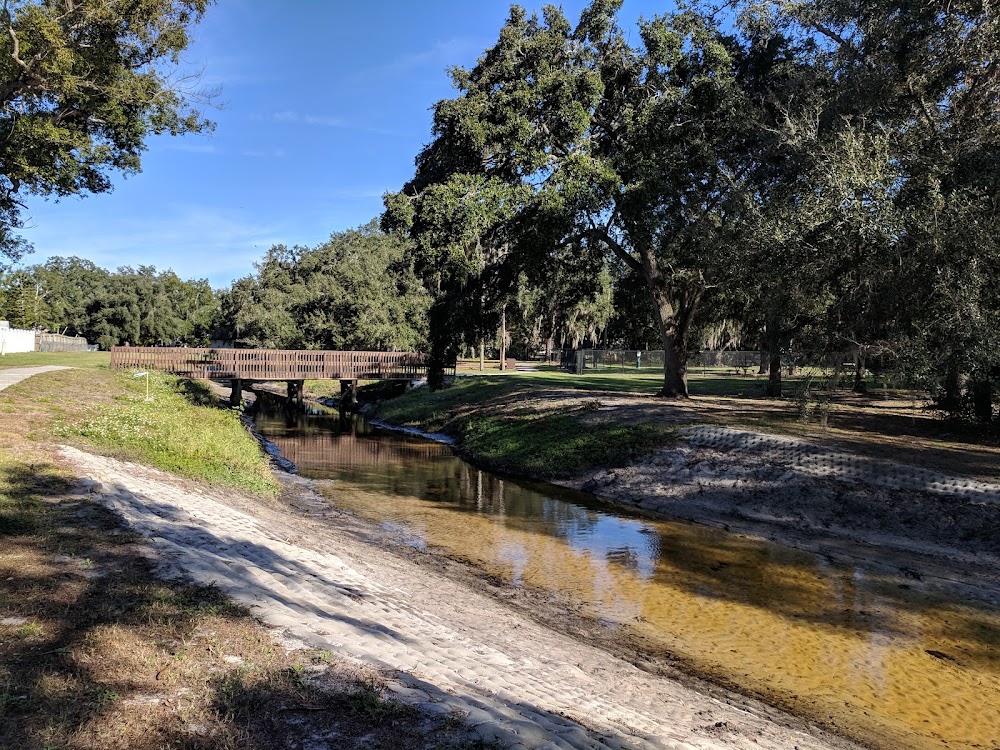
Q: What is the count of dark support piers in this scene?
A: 3